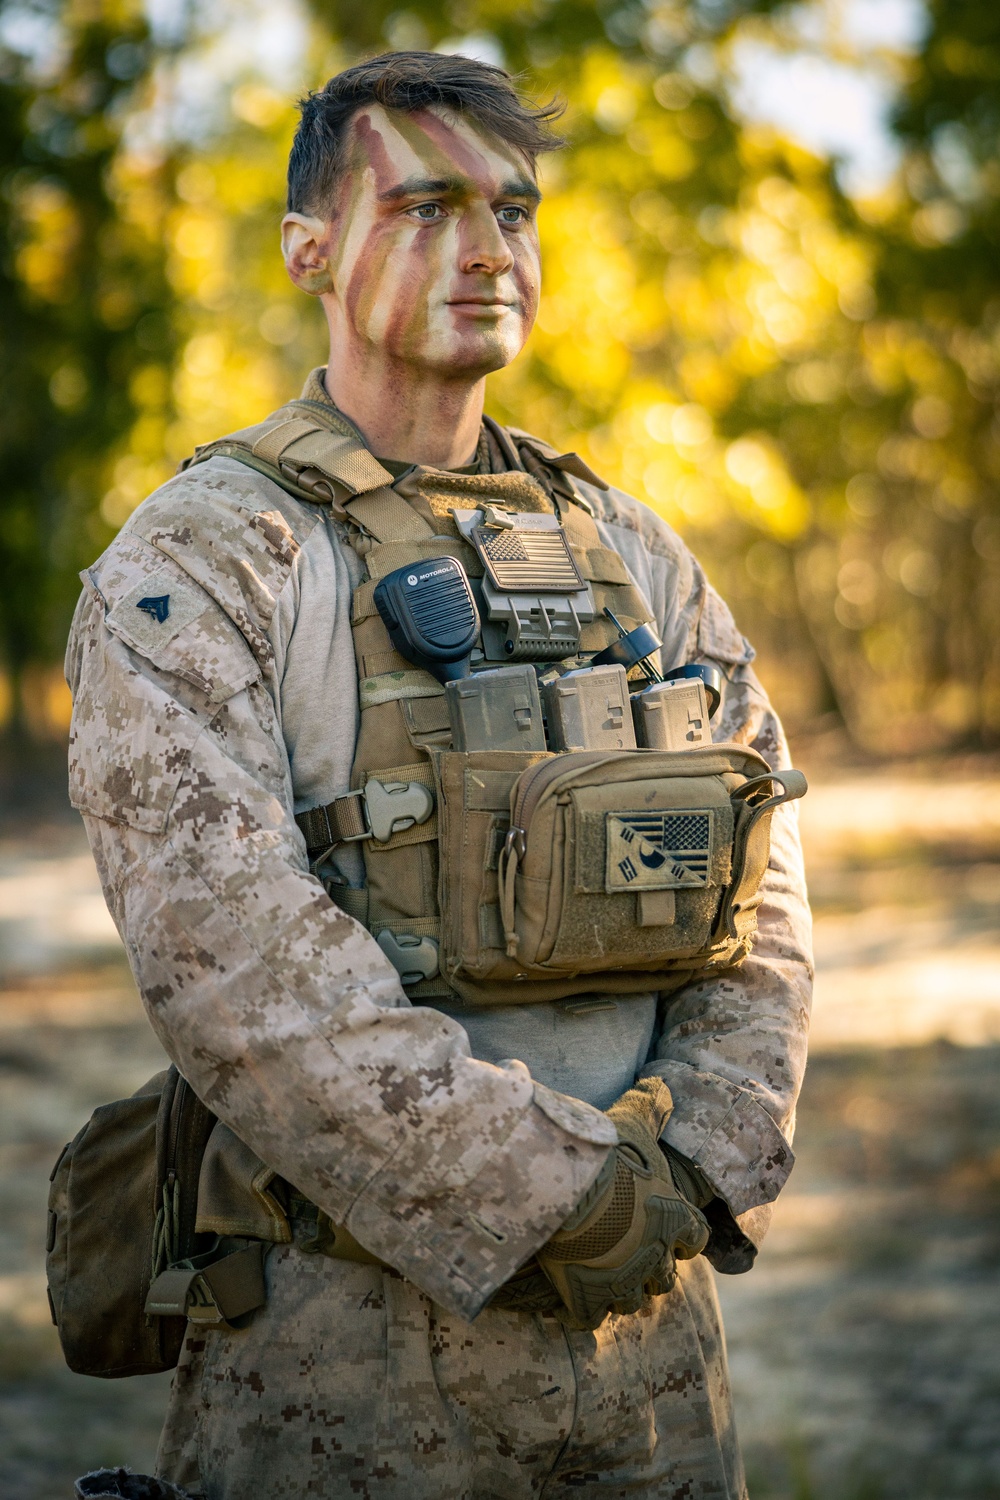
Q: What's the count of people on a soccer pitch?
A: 0